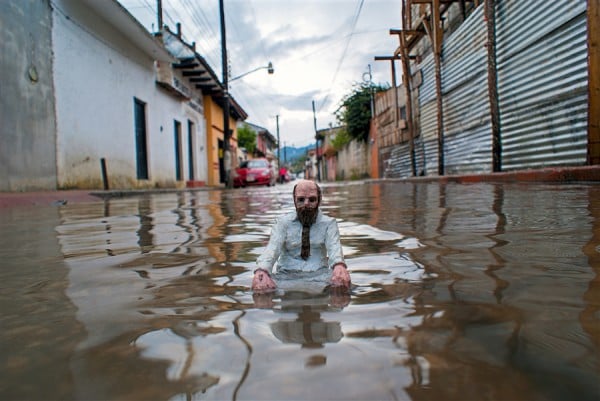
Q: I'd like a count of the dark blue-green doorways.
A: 3